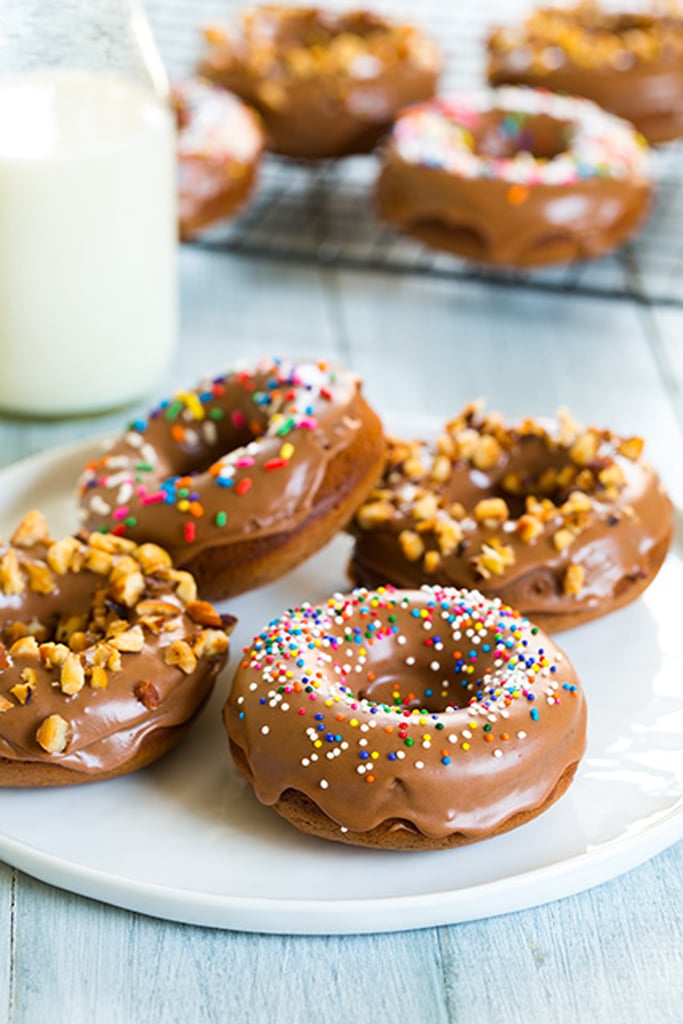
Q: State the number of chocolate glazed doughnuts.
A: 8